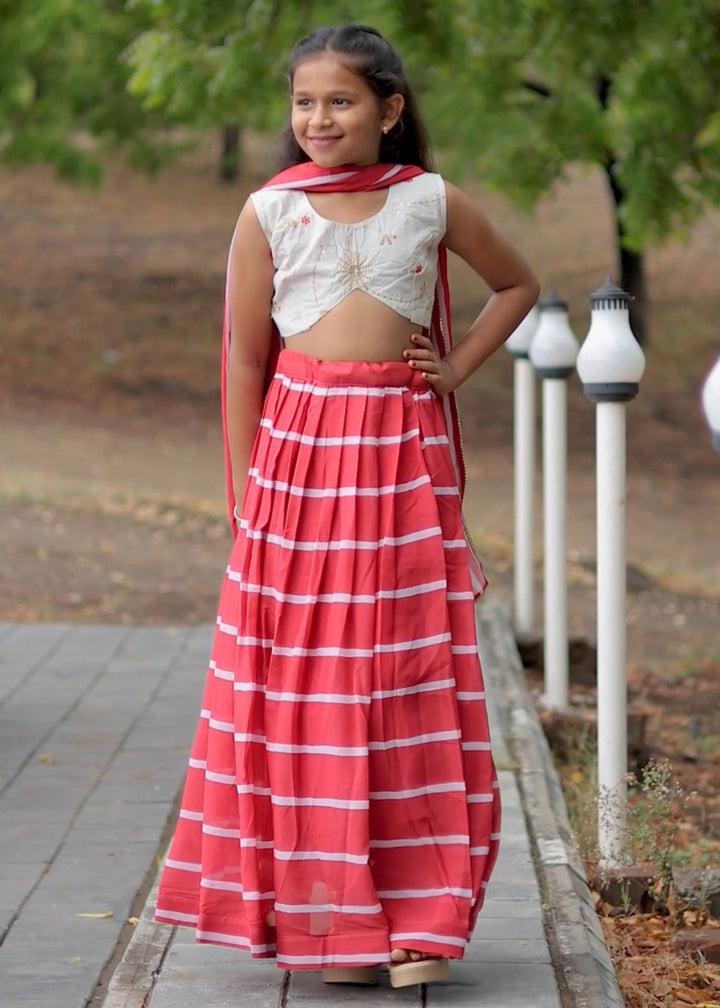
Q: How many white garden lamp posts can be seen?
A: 4